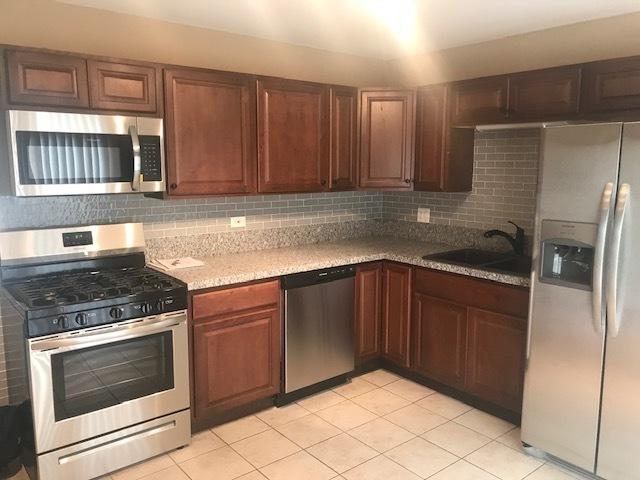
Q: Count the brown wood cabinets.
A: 15